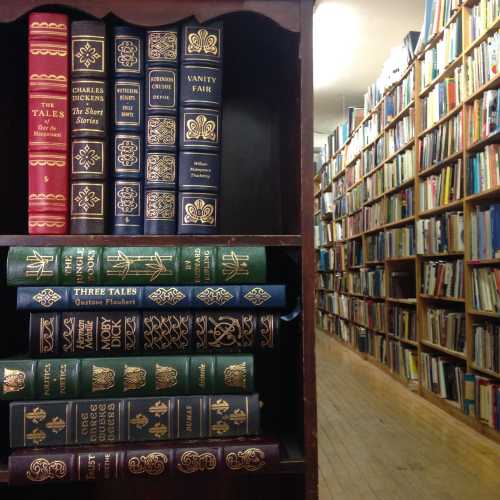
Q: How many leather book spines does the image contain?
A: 11